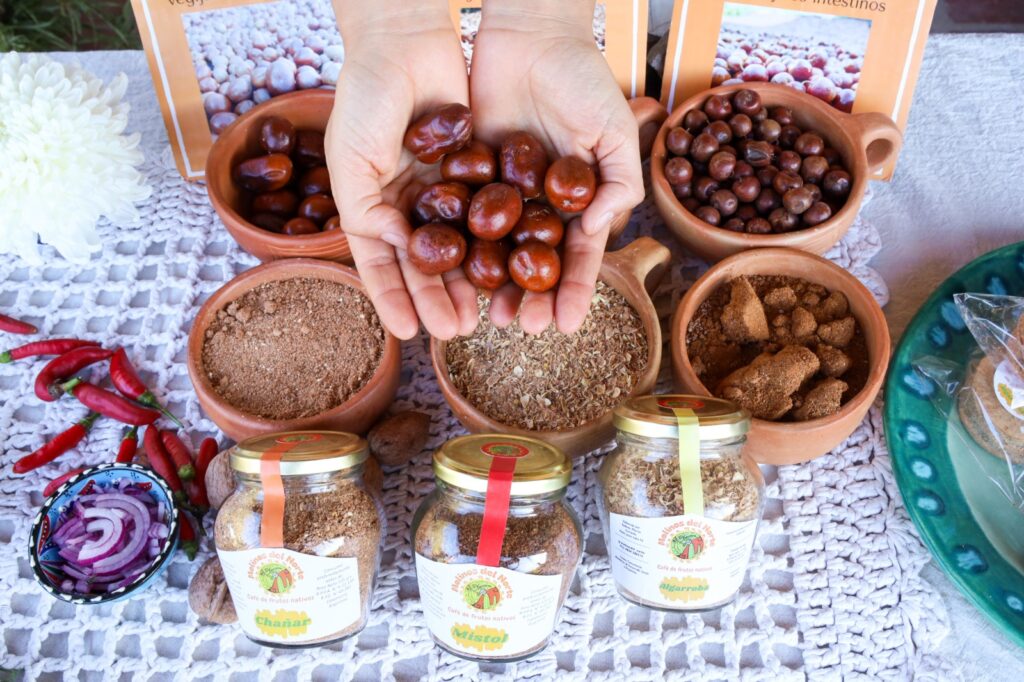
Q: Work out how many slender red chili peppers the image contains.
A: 12